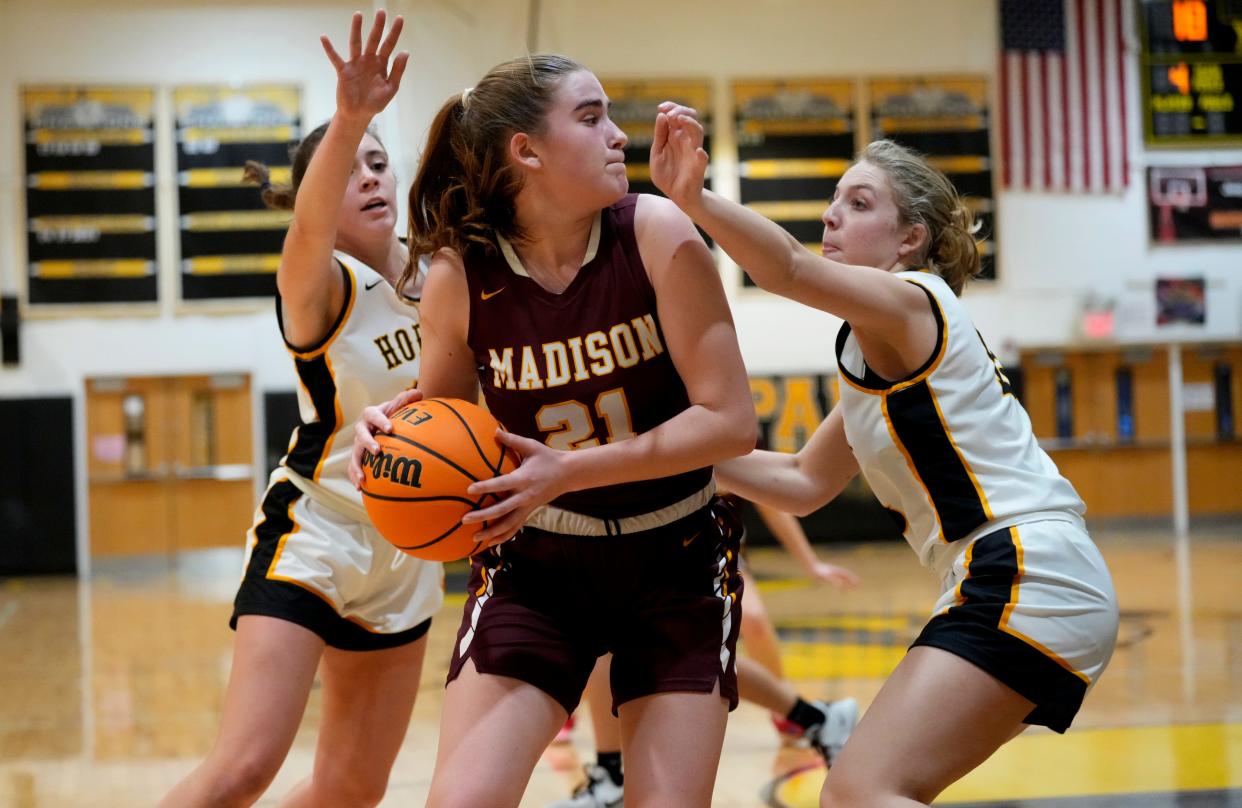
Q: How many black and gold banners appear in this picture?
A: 5